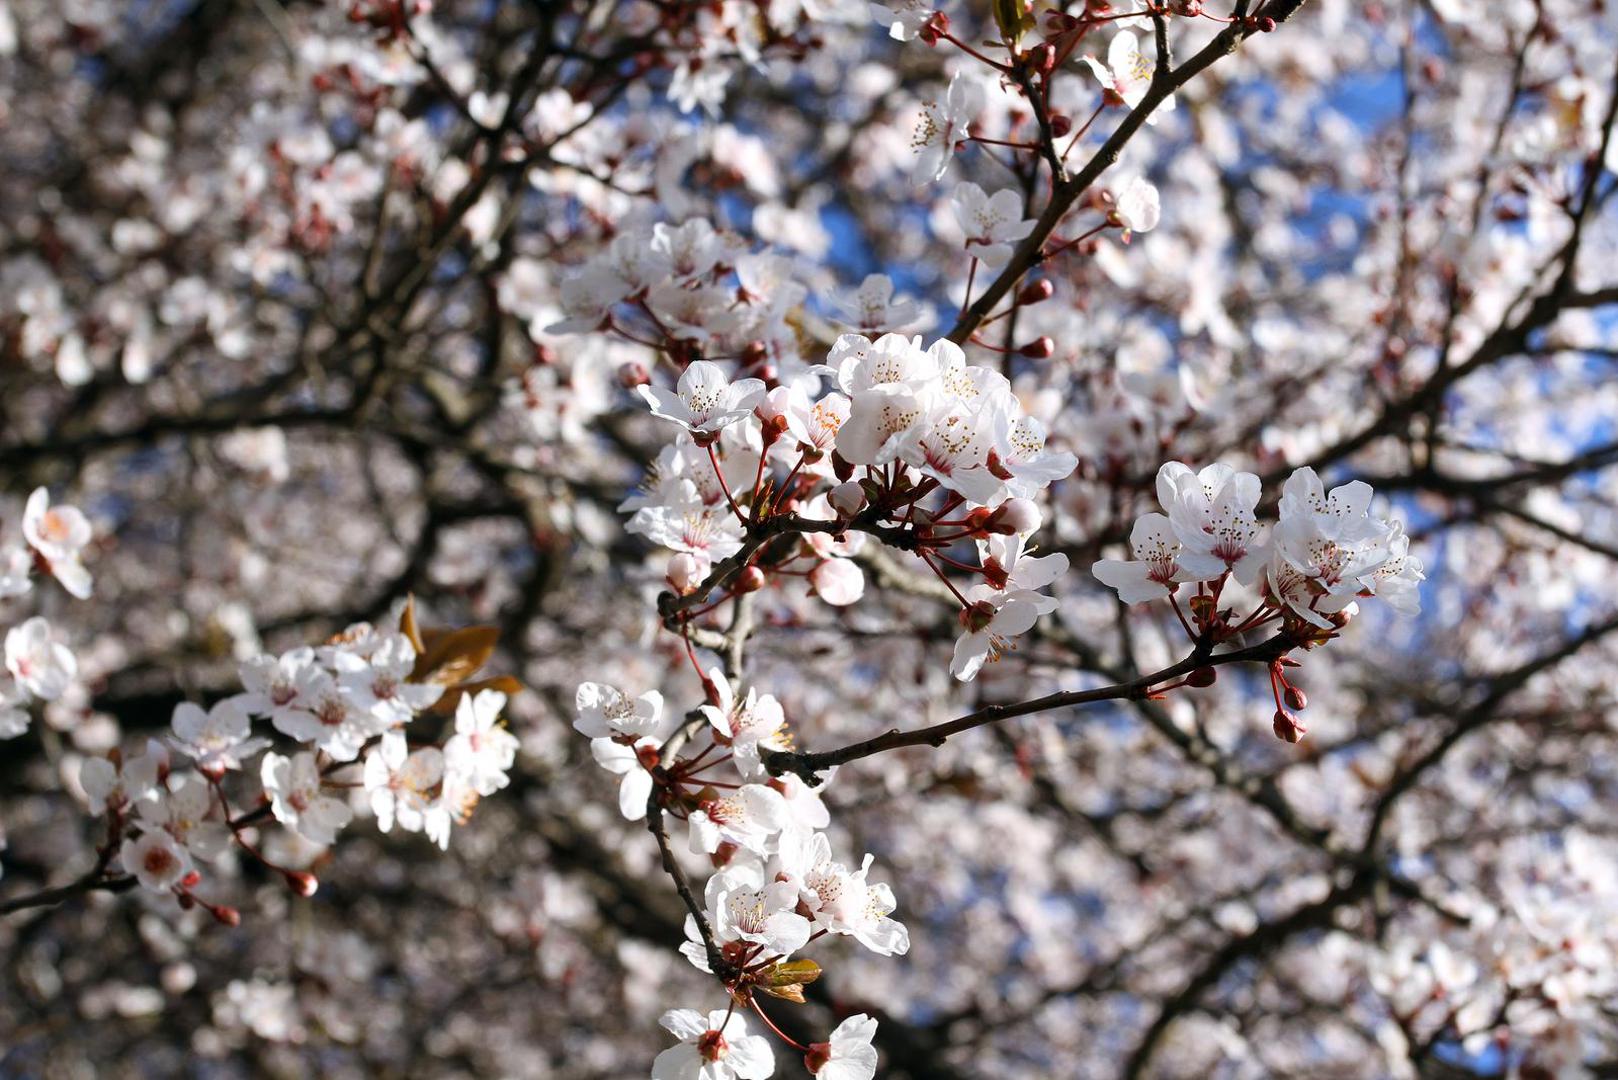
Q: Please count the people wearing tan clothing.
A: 0